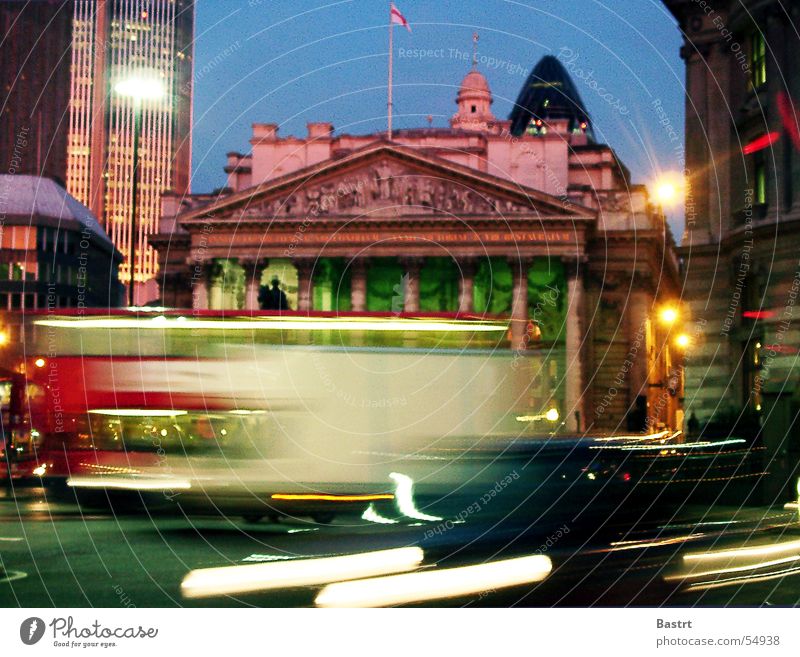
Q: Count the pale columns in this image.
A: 8